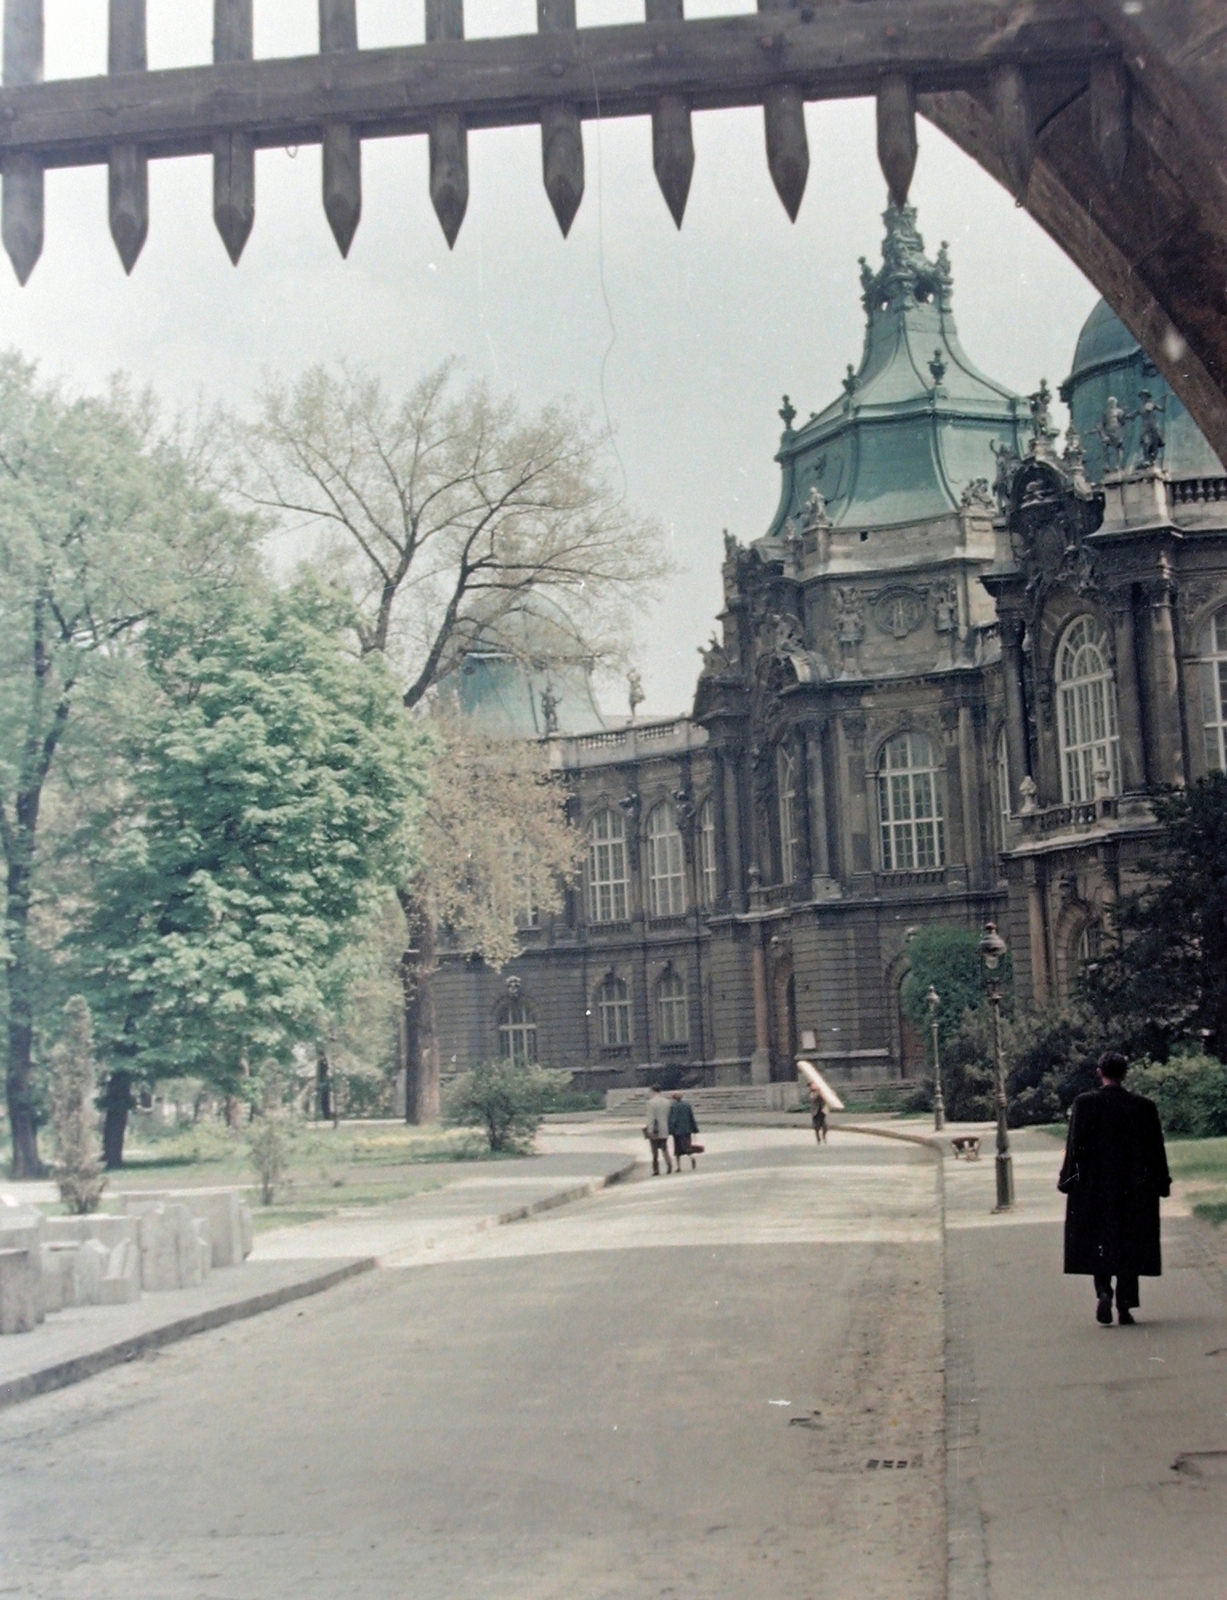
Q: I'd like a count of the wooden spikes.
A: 11